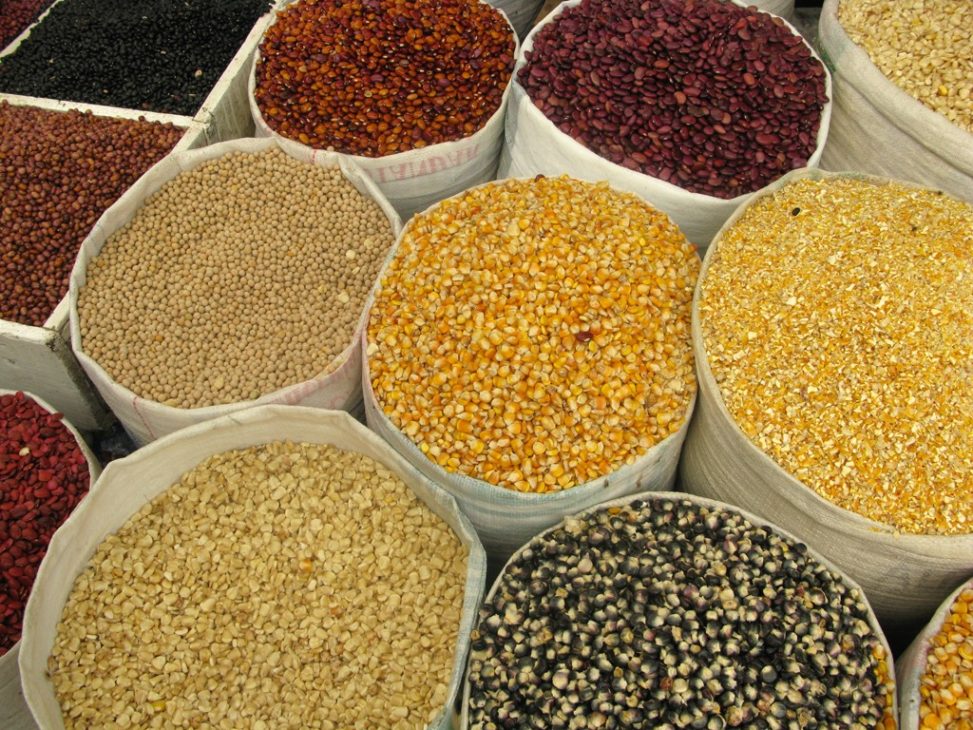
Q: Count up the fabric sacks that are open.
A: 10